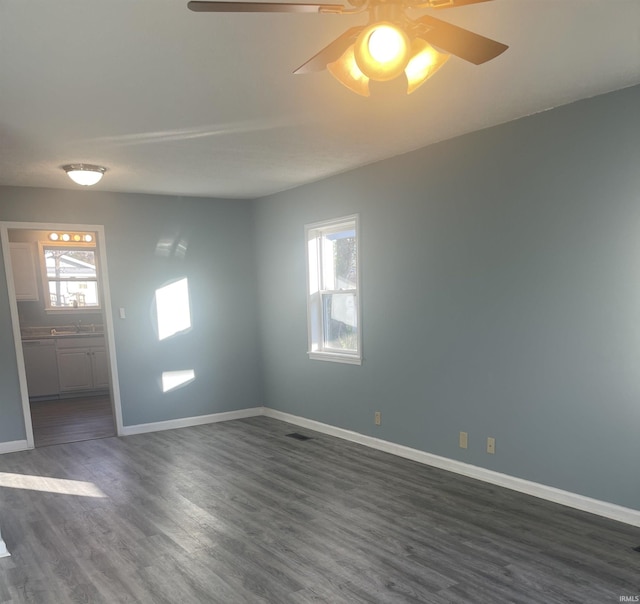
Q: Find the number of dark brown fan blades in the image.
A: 4